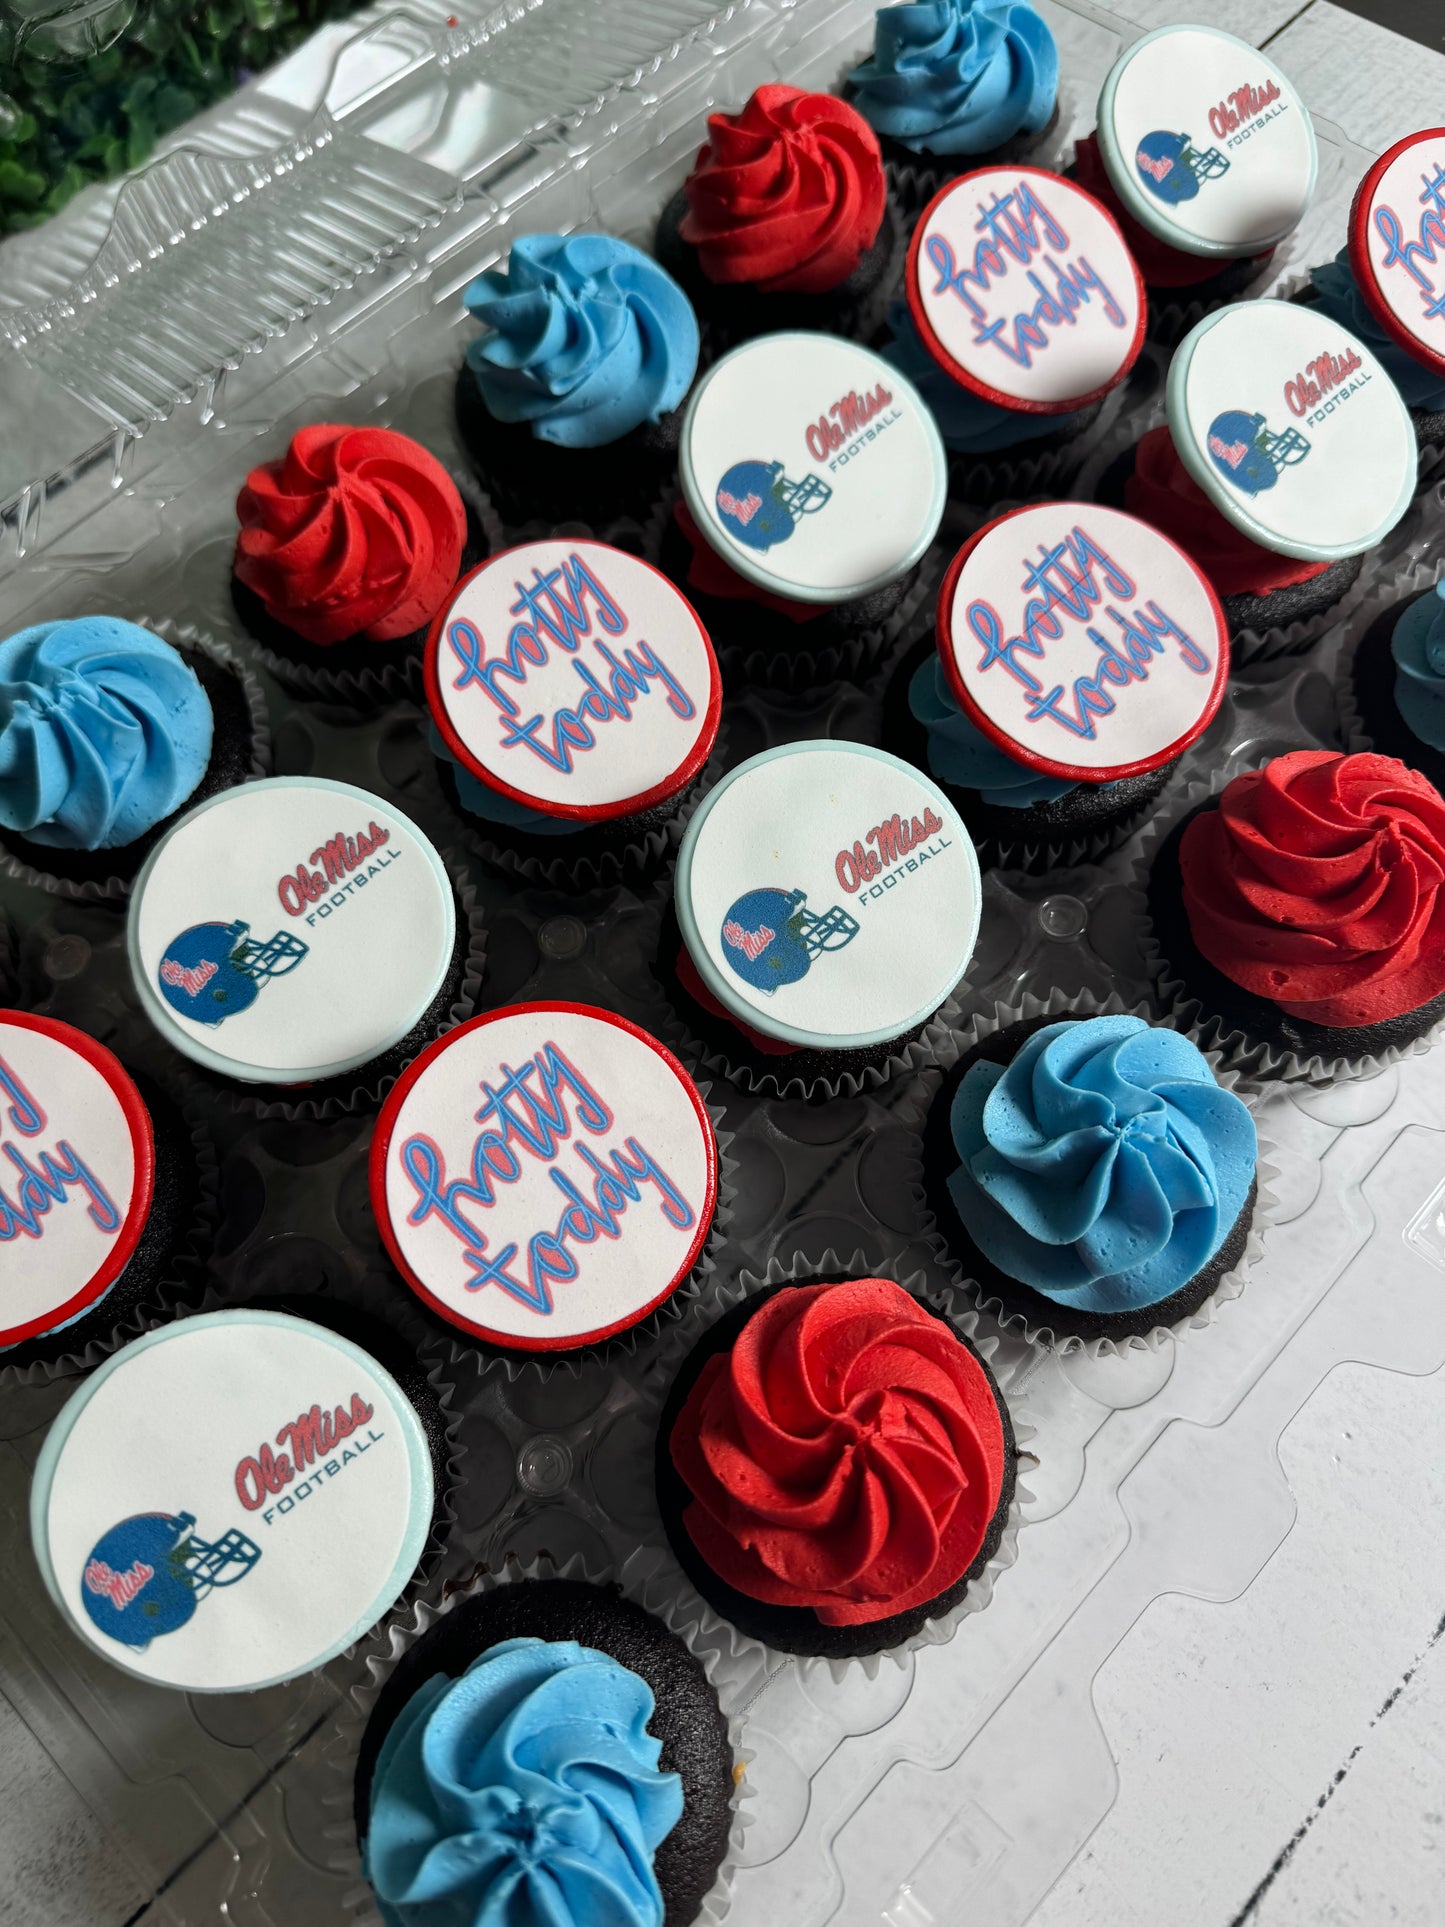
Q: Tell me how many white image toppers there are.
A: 12